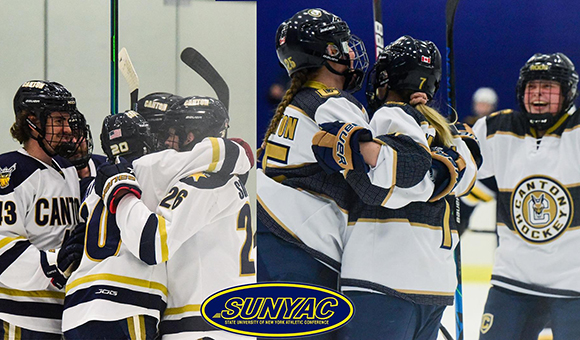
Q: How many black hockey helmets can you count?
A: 8